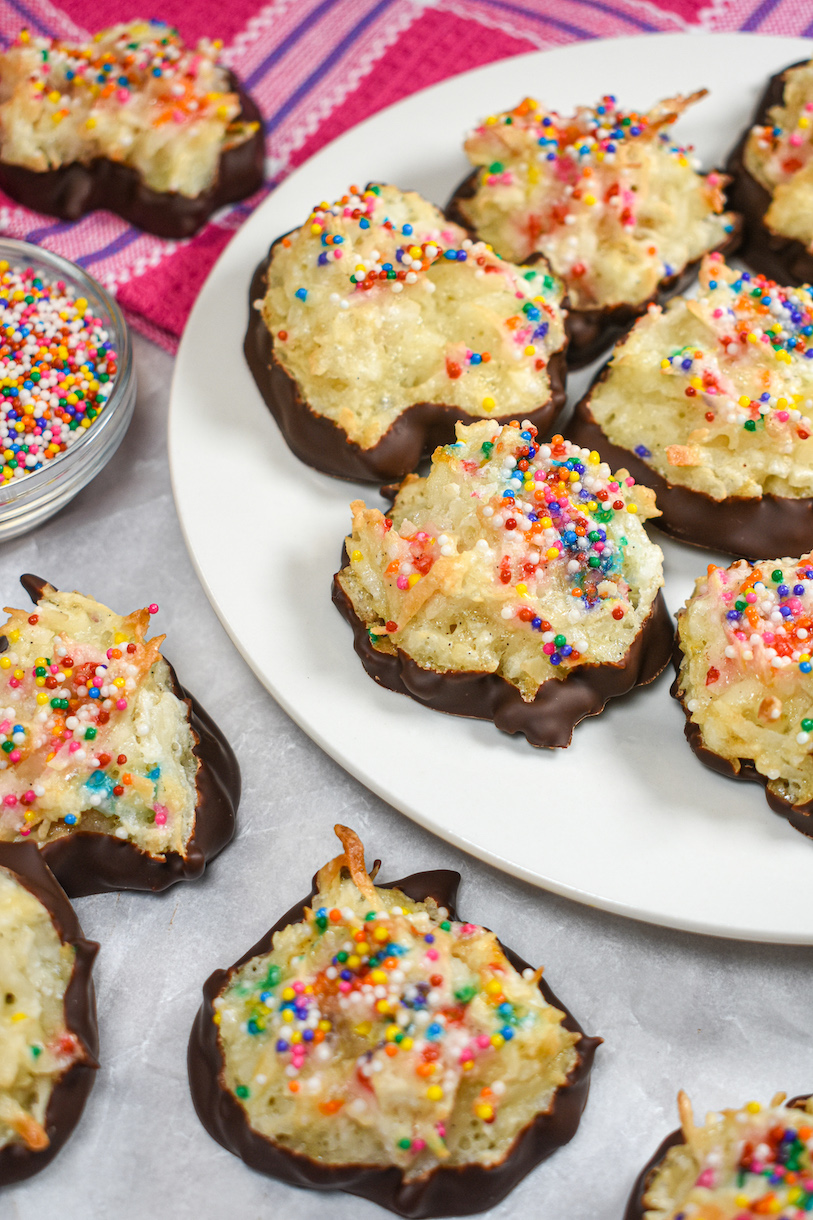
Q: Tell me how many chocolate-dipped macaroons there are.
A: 11